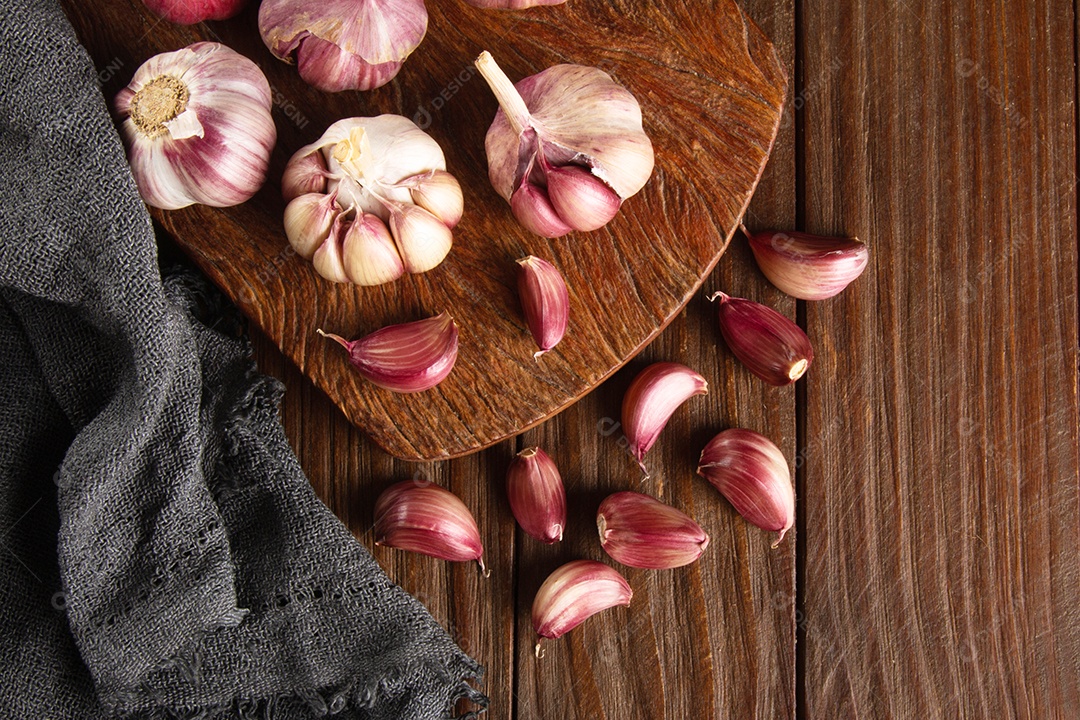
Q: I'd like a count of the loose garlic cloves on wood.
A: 10